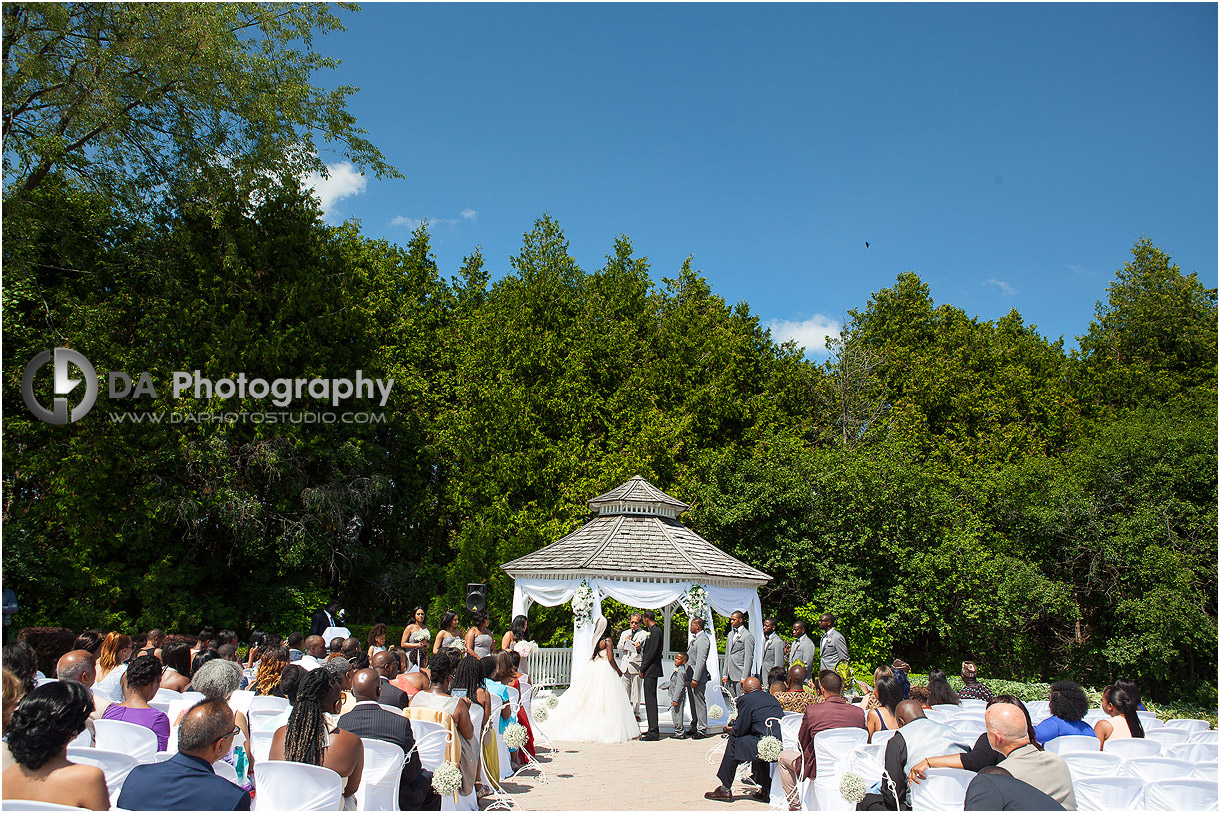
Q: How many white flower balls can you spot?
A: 8